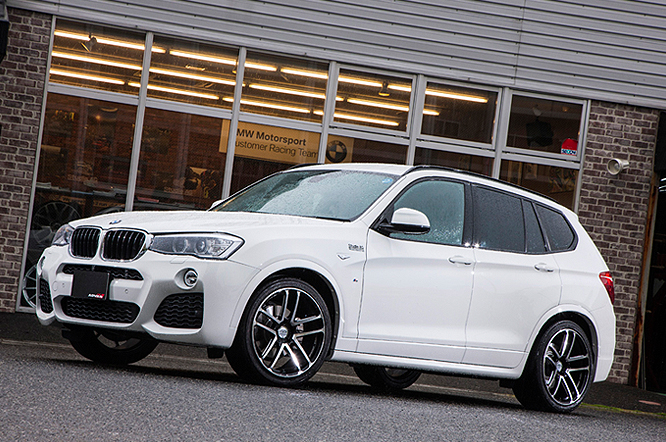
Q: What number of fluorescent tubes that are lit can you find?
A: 12